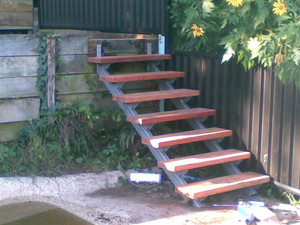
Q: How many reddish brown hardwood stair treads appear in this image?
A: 7